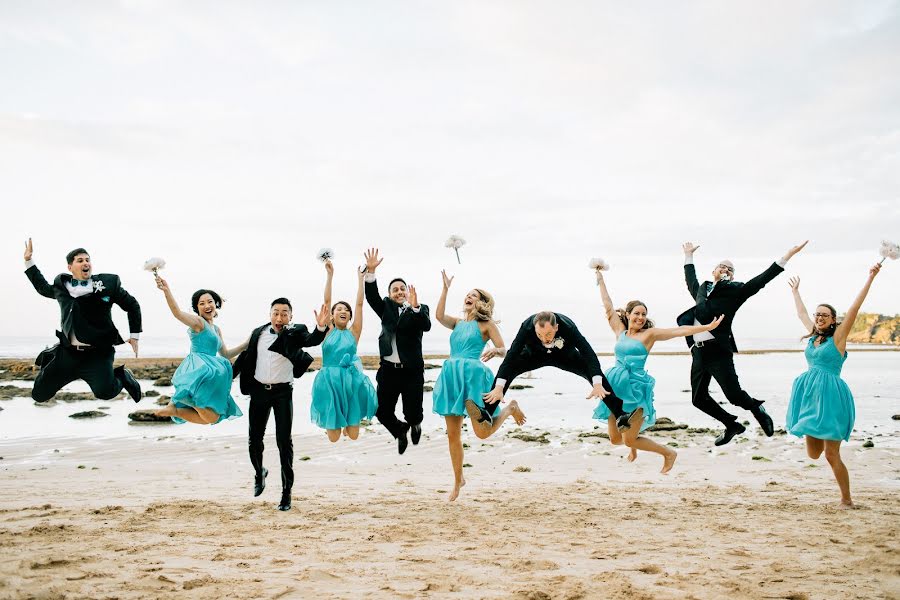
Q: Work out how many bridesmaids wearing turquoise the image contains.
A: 5